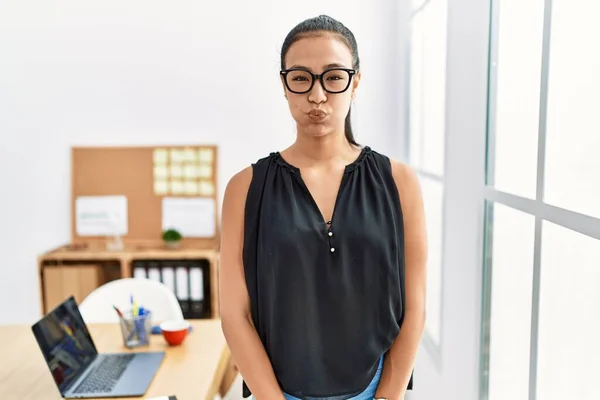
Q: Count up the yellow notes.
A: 12